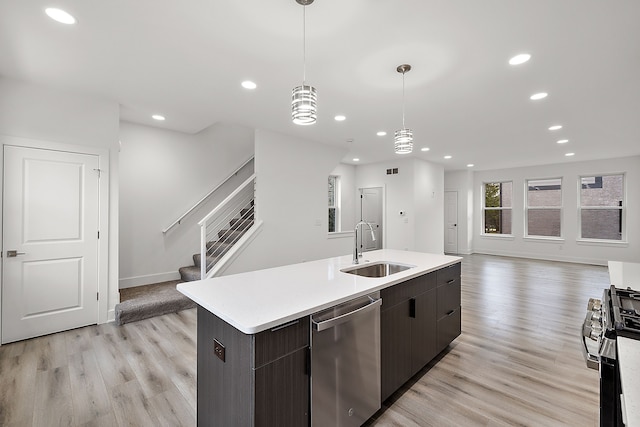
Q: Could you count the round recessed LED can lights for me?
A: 14